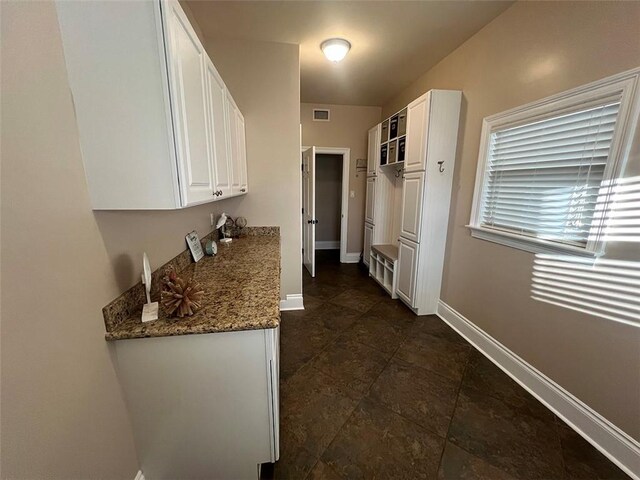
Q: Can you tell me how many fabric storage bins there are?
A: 6